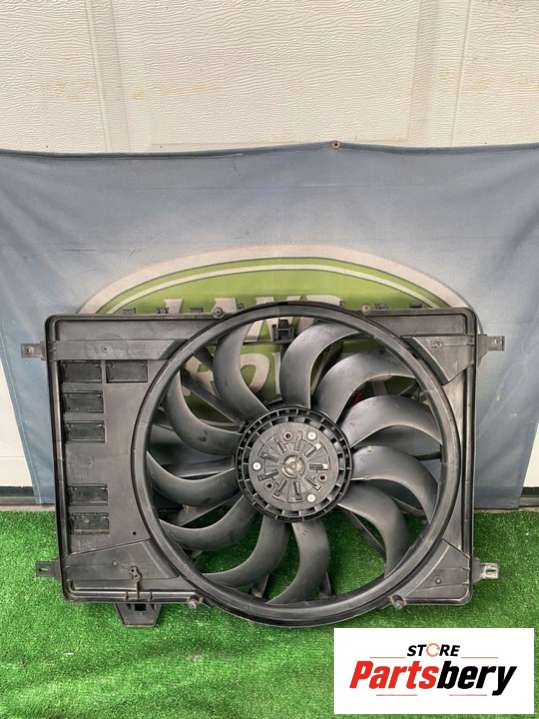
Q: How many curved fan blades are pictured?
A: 11